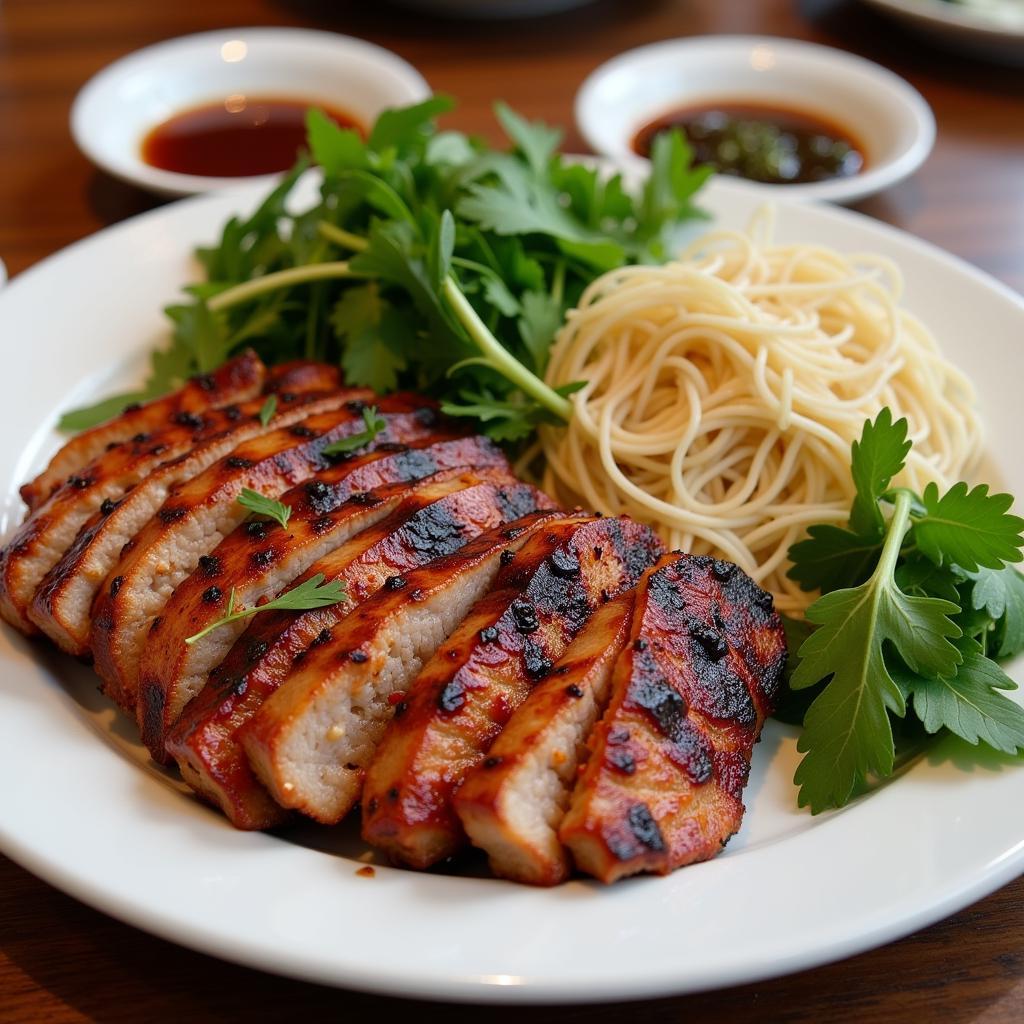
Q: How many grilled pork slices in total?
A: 10